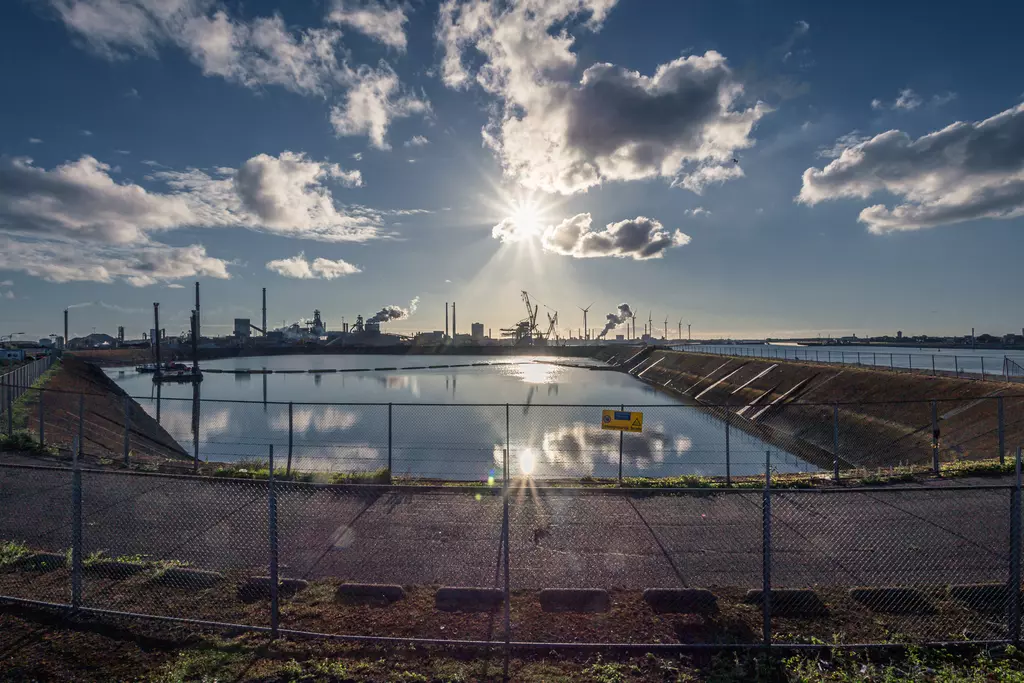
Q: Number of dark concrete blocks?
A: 11